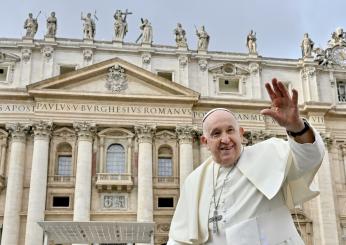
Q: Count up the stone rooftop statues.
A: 9